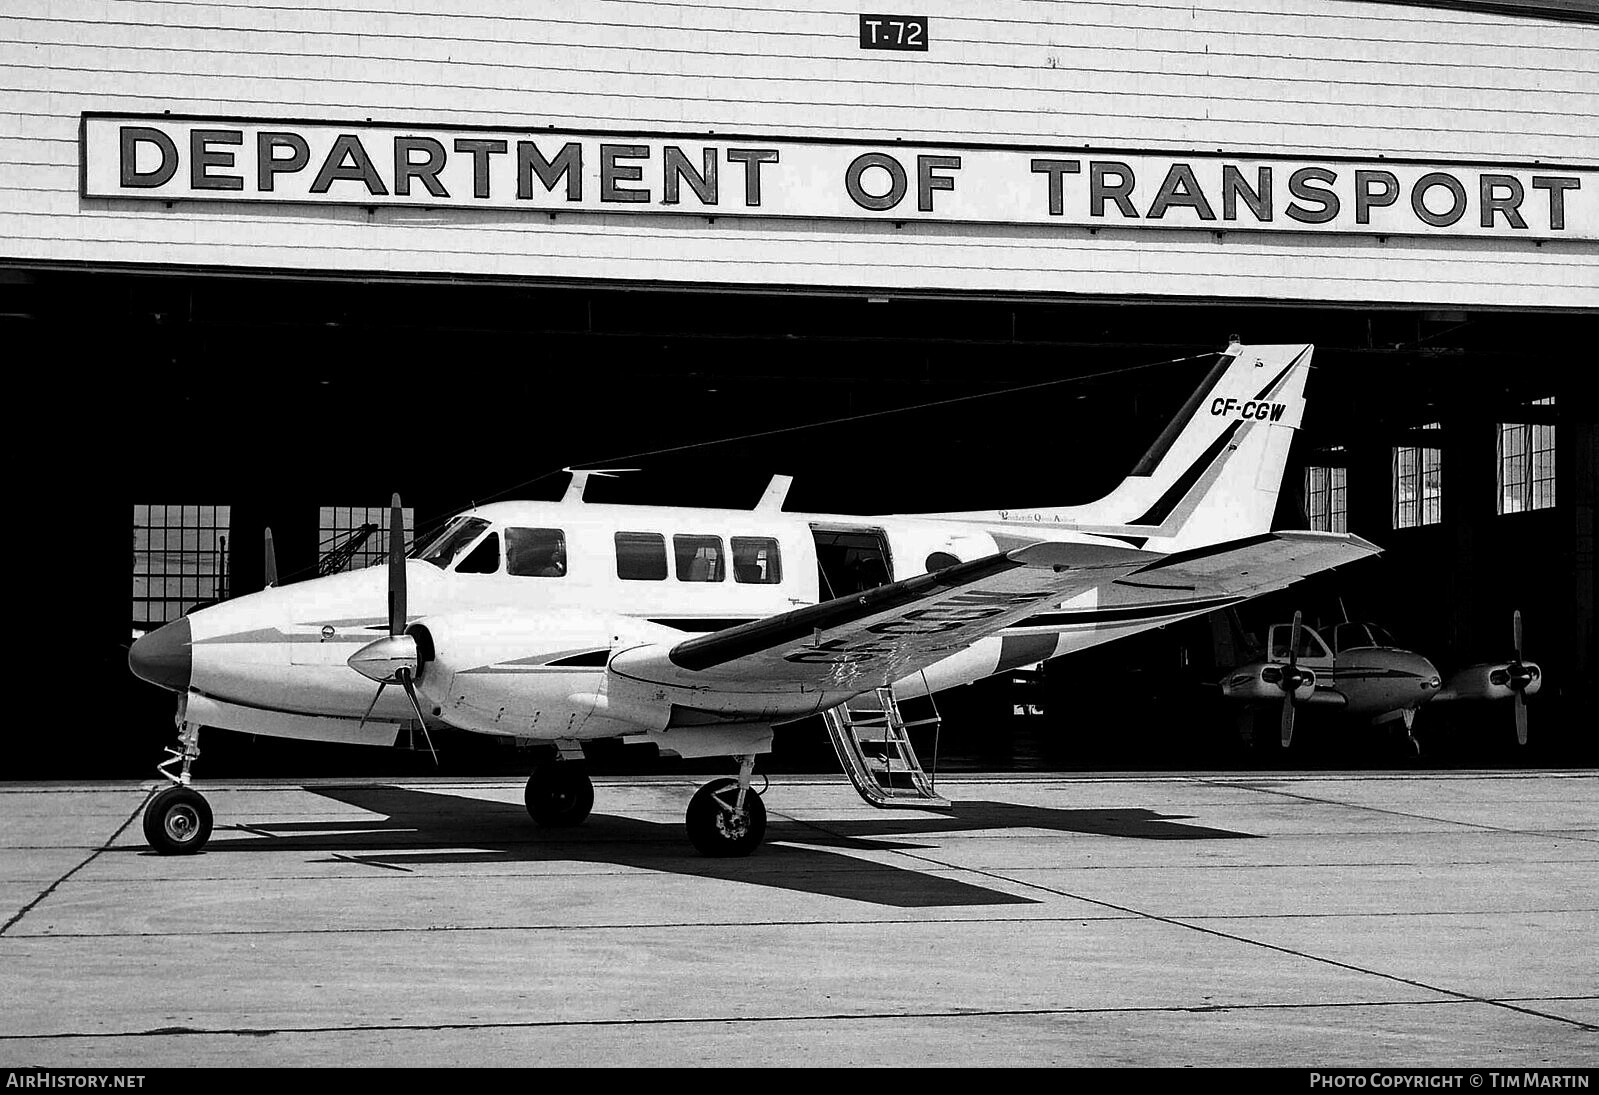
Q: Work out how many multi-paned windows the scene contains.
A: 5